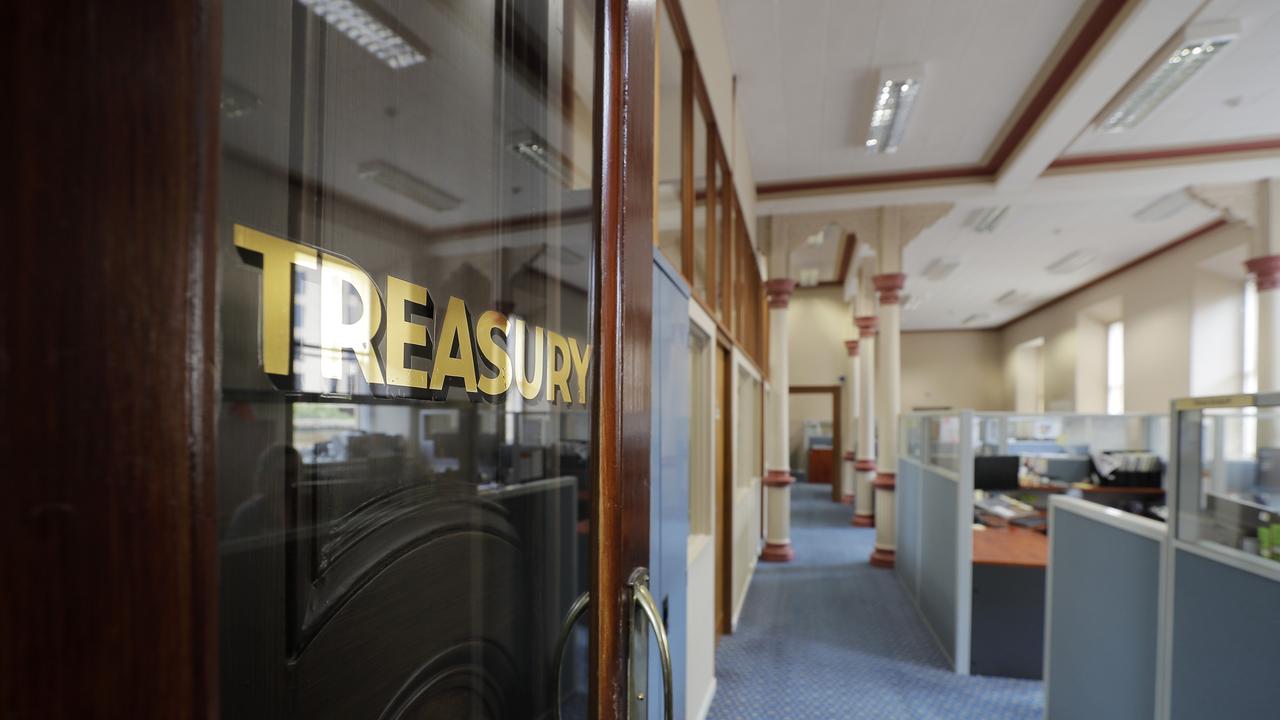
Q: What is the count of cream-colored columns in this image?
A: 5